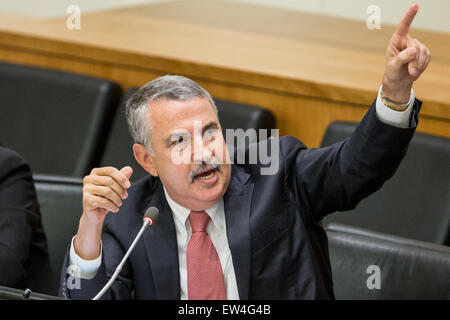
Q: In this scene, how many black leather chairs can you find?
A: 5